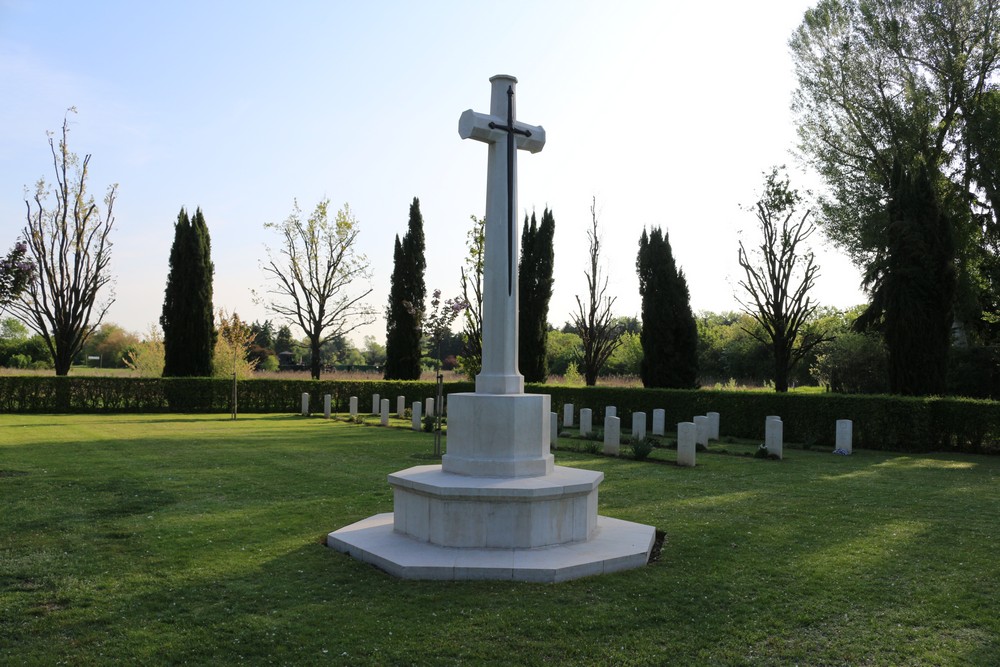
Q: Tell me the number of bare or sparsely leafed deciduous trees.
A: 5